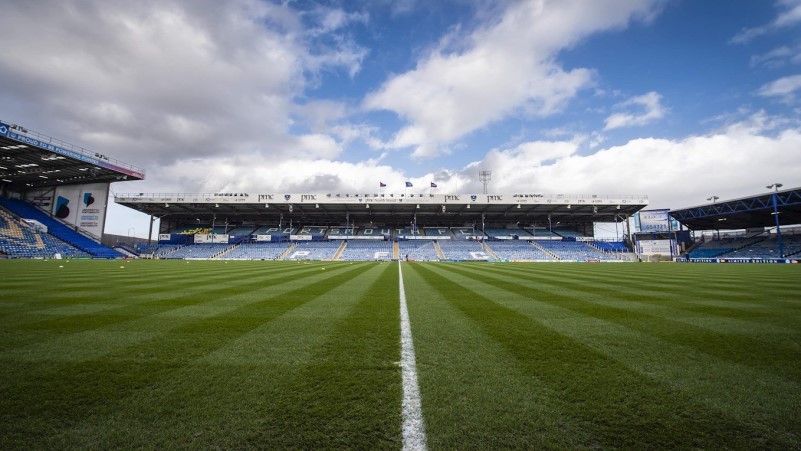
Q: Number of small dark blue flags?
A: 3